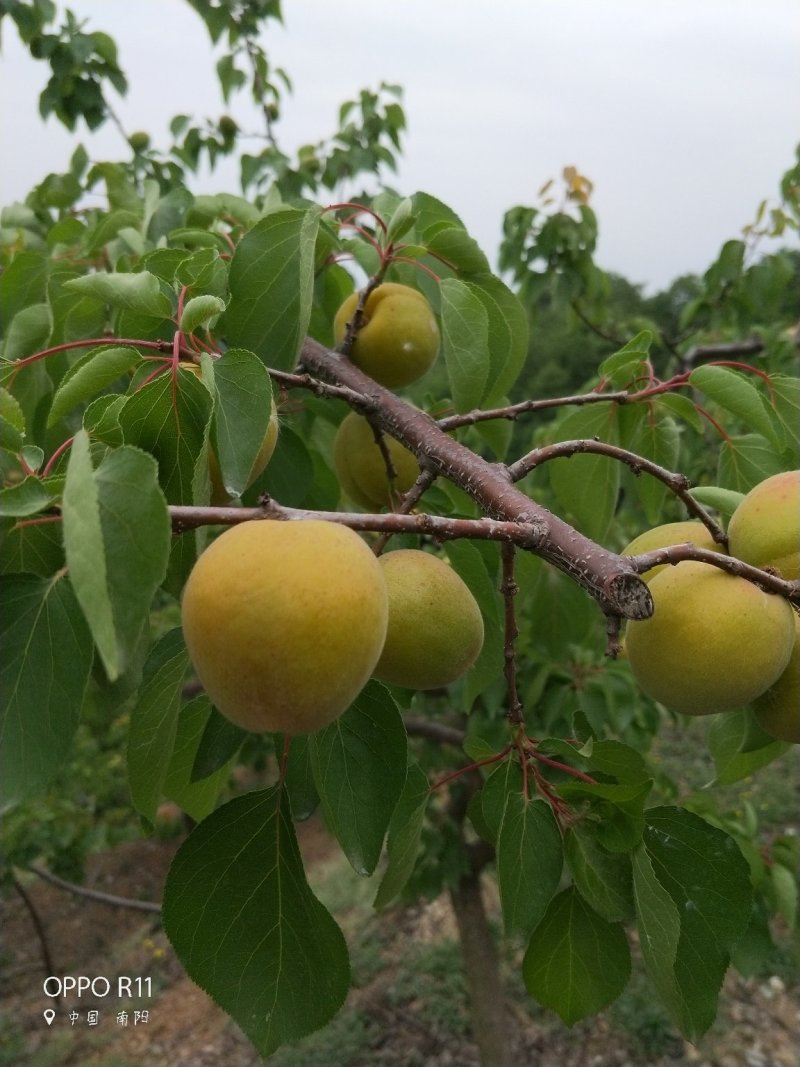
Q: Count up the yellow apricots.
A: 9